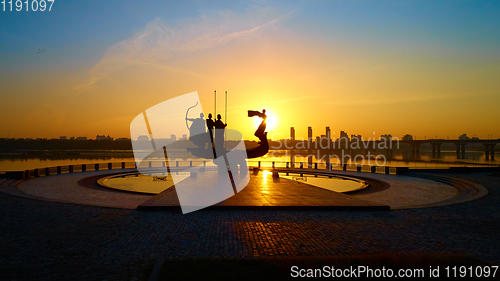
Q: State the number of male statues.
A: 3